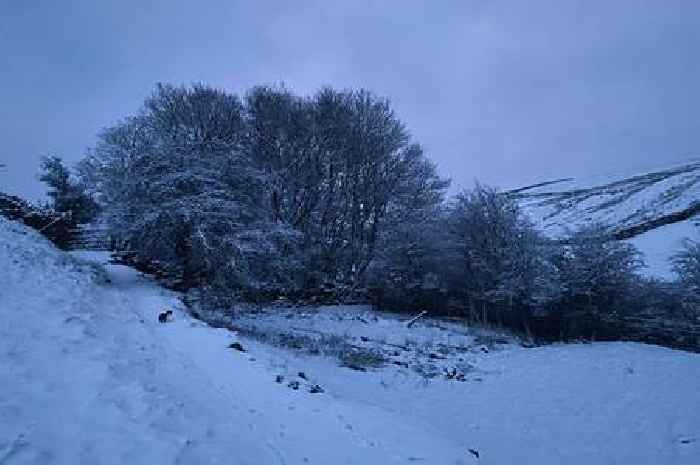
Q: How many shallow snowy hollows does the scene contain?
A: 1